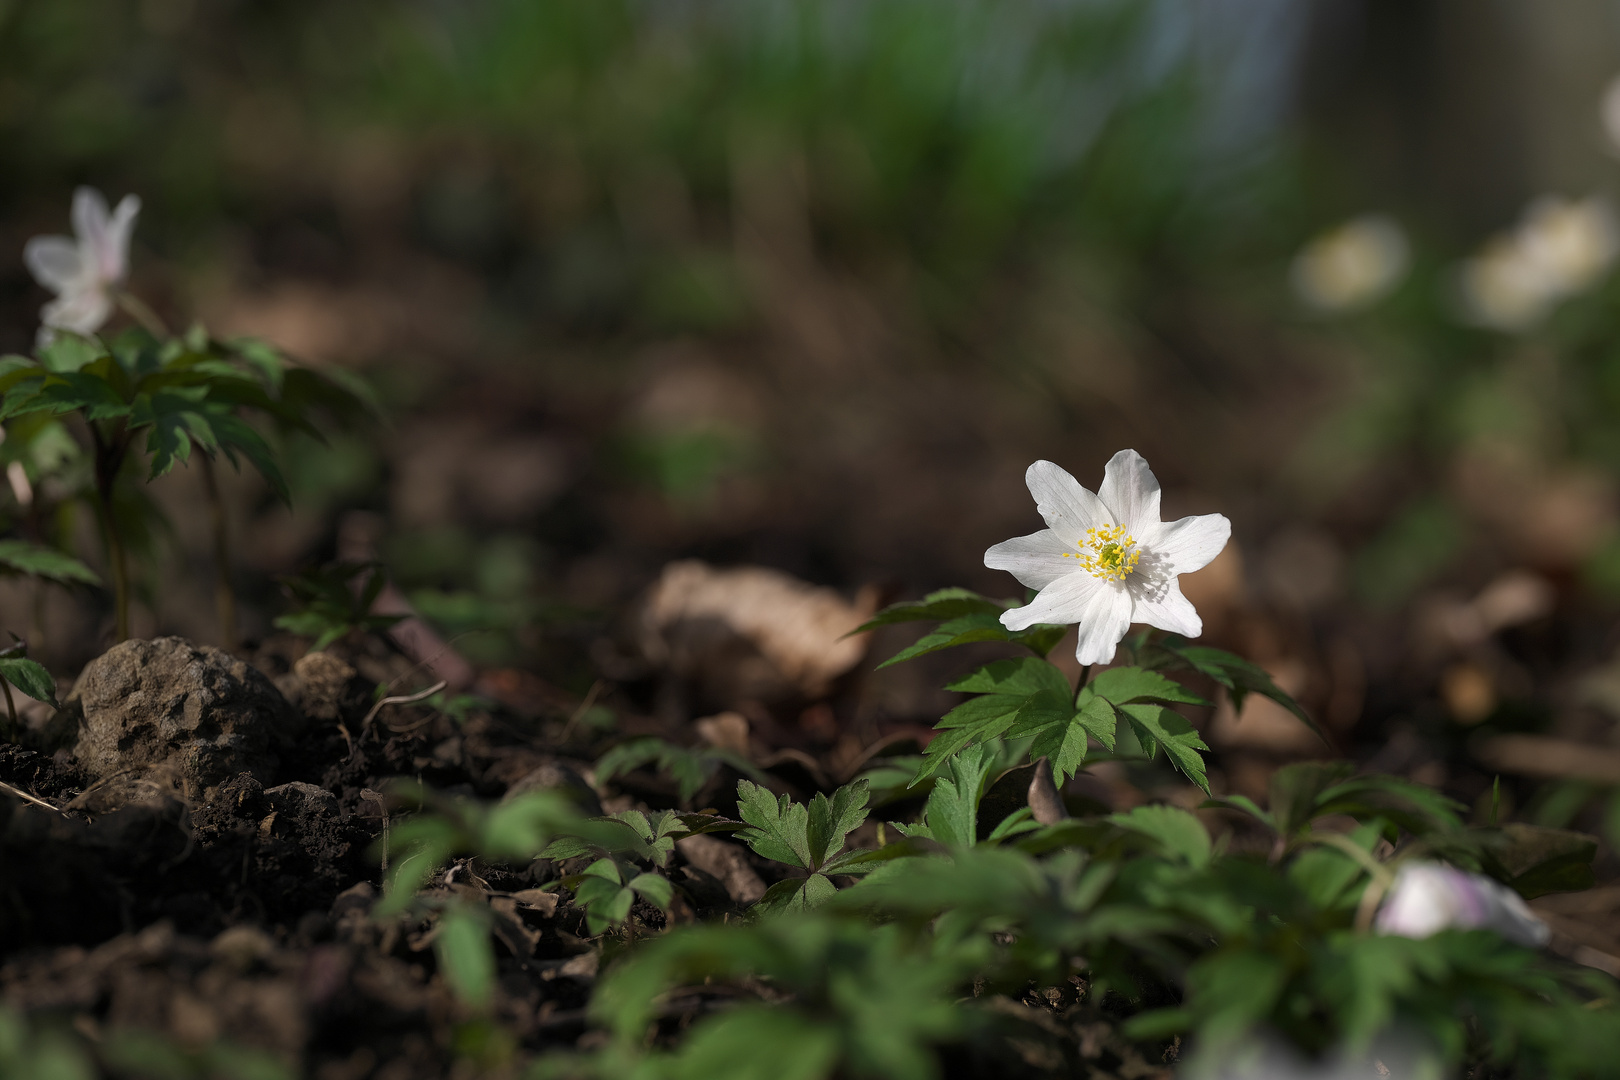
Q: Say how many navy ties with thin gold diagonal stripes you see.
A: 0